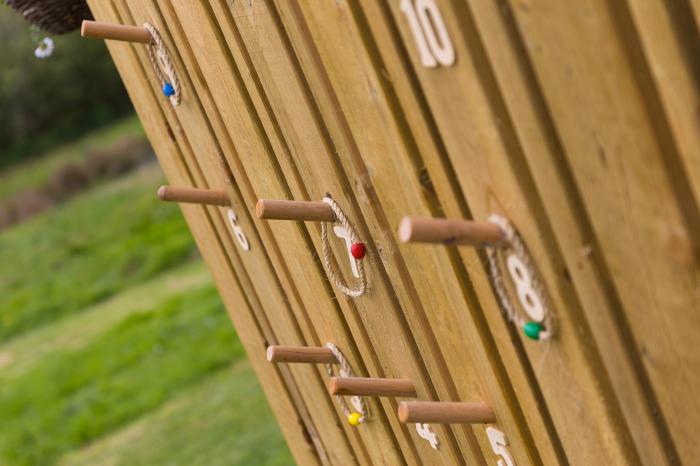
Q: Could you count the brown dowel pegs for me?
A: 7